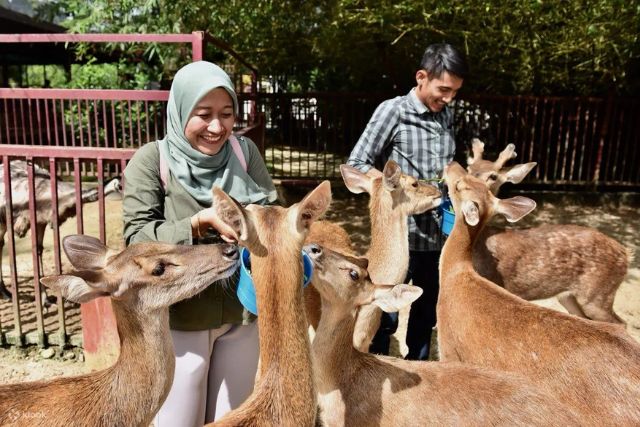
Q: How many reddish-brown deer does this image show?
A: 6